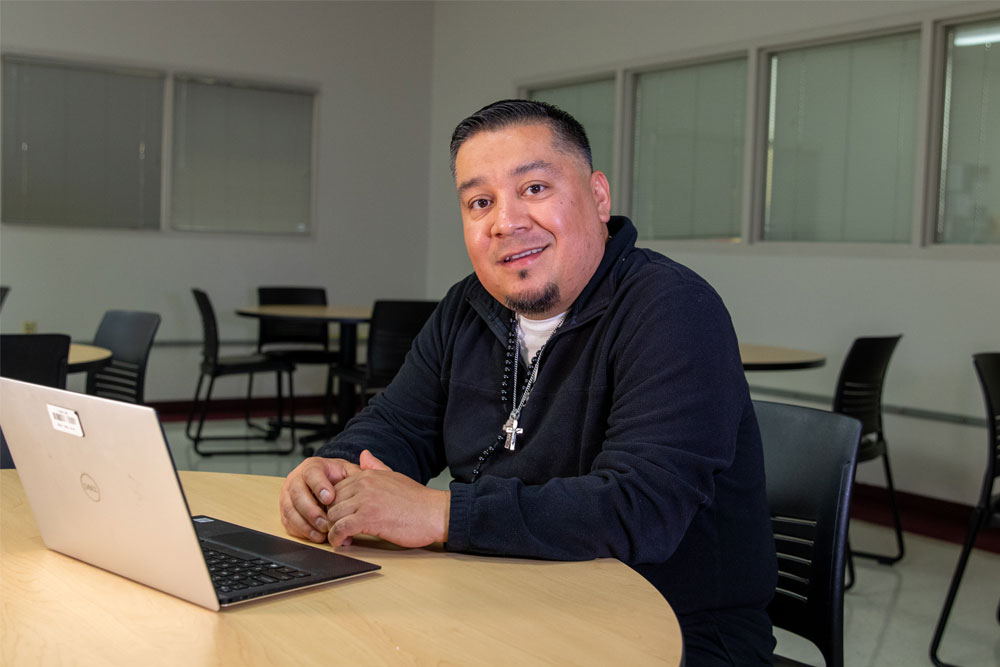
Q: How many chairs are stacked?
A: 0